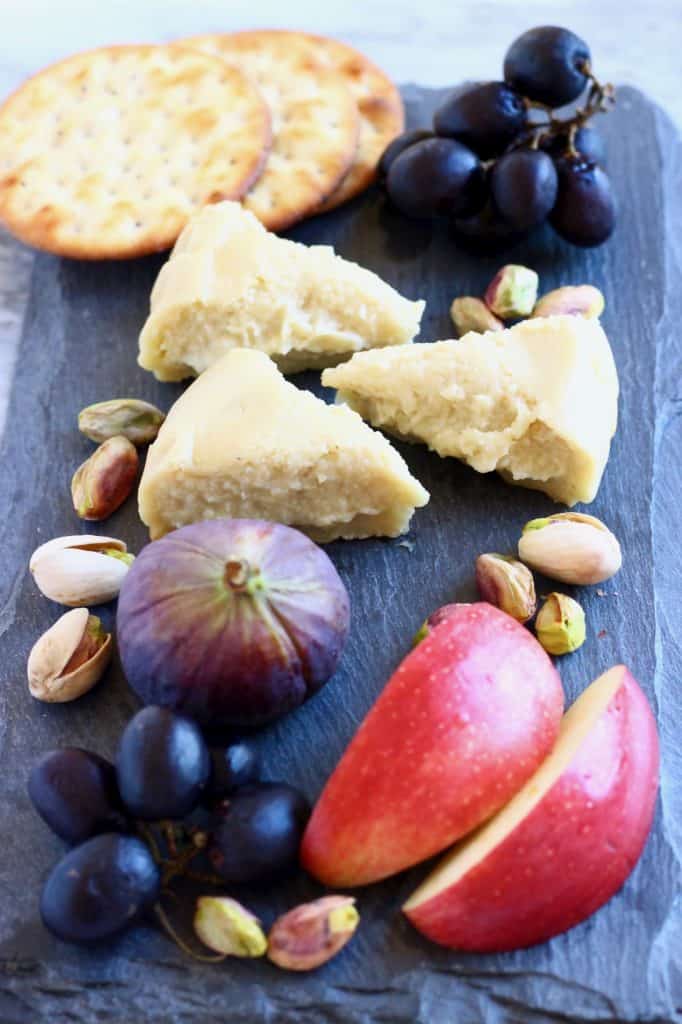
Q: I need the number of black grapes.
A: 13